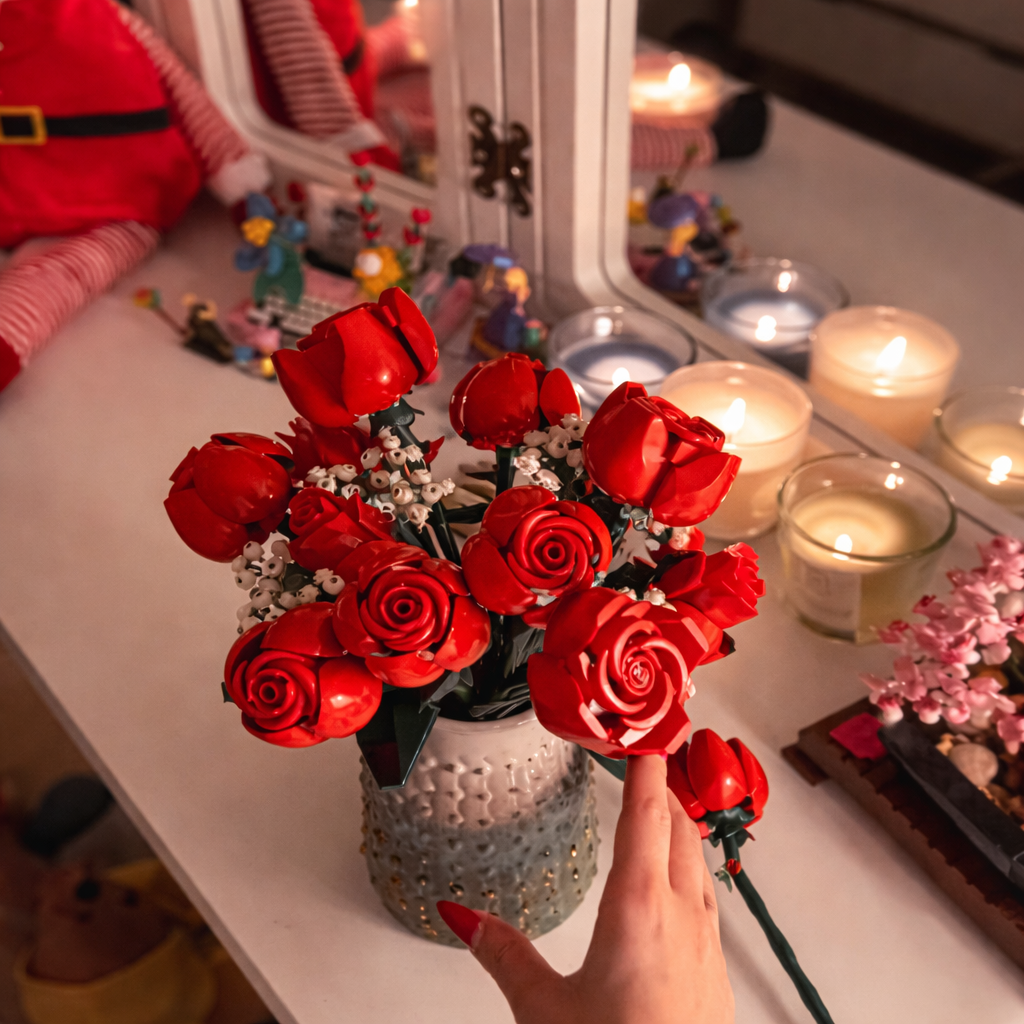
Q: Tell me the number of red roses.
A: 12